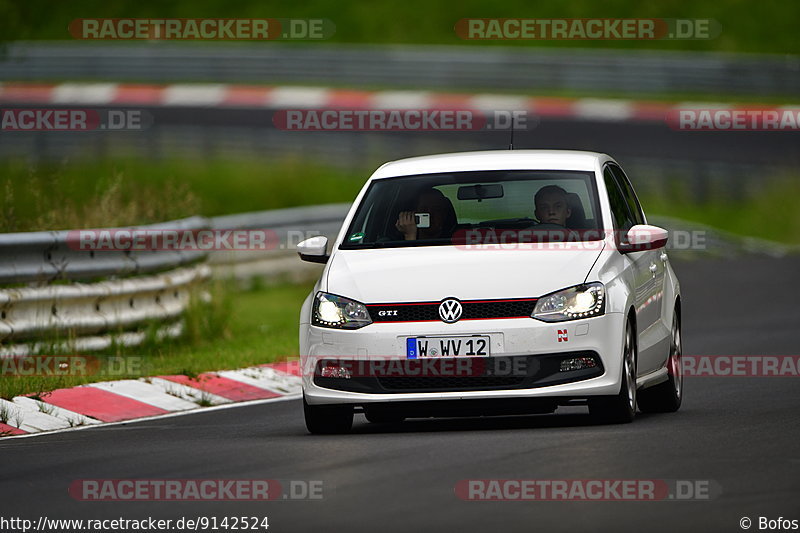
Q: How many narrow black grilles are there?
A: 2